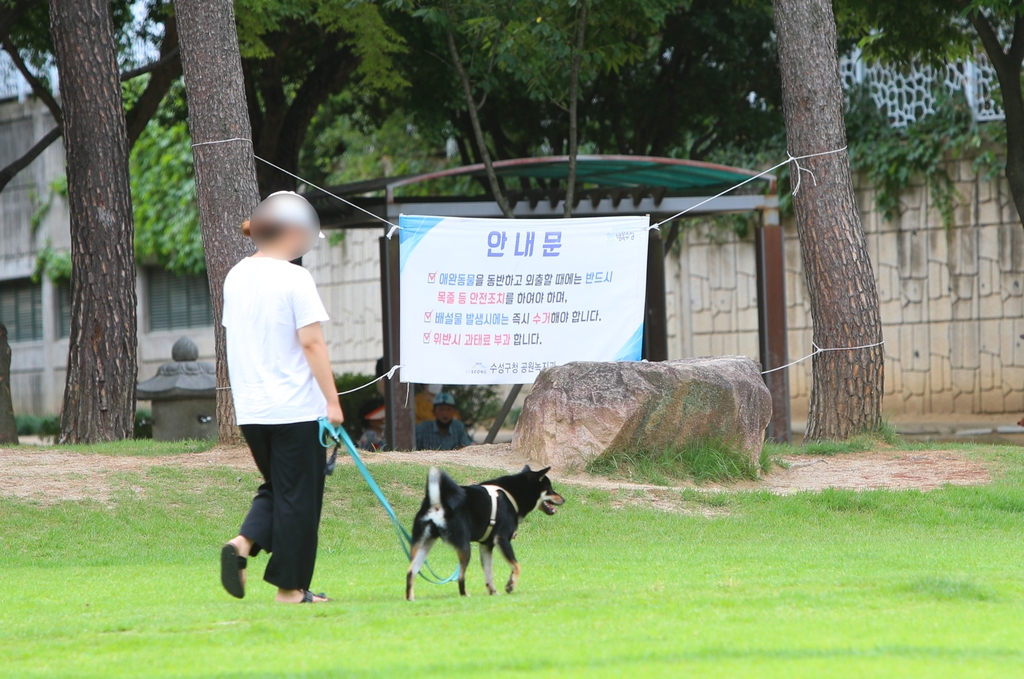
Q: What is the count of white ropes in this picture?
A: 4